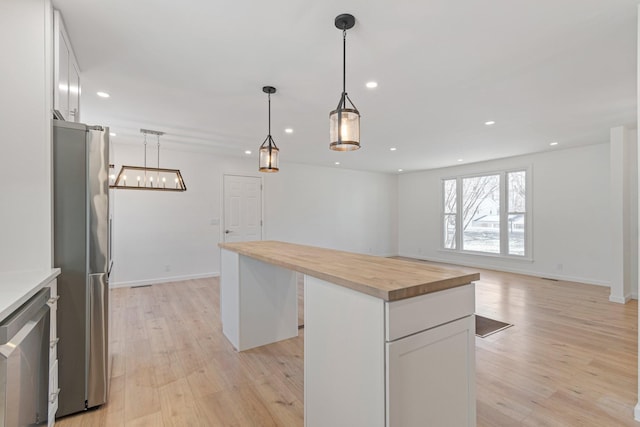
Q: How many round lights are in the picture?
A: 11